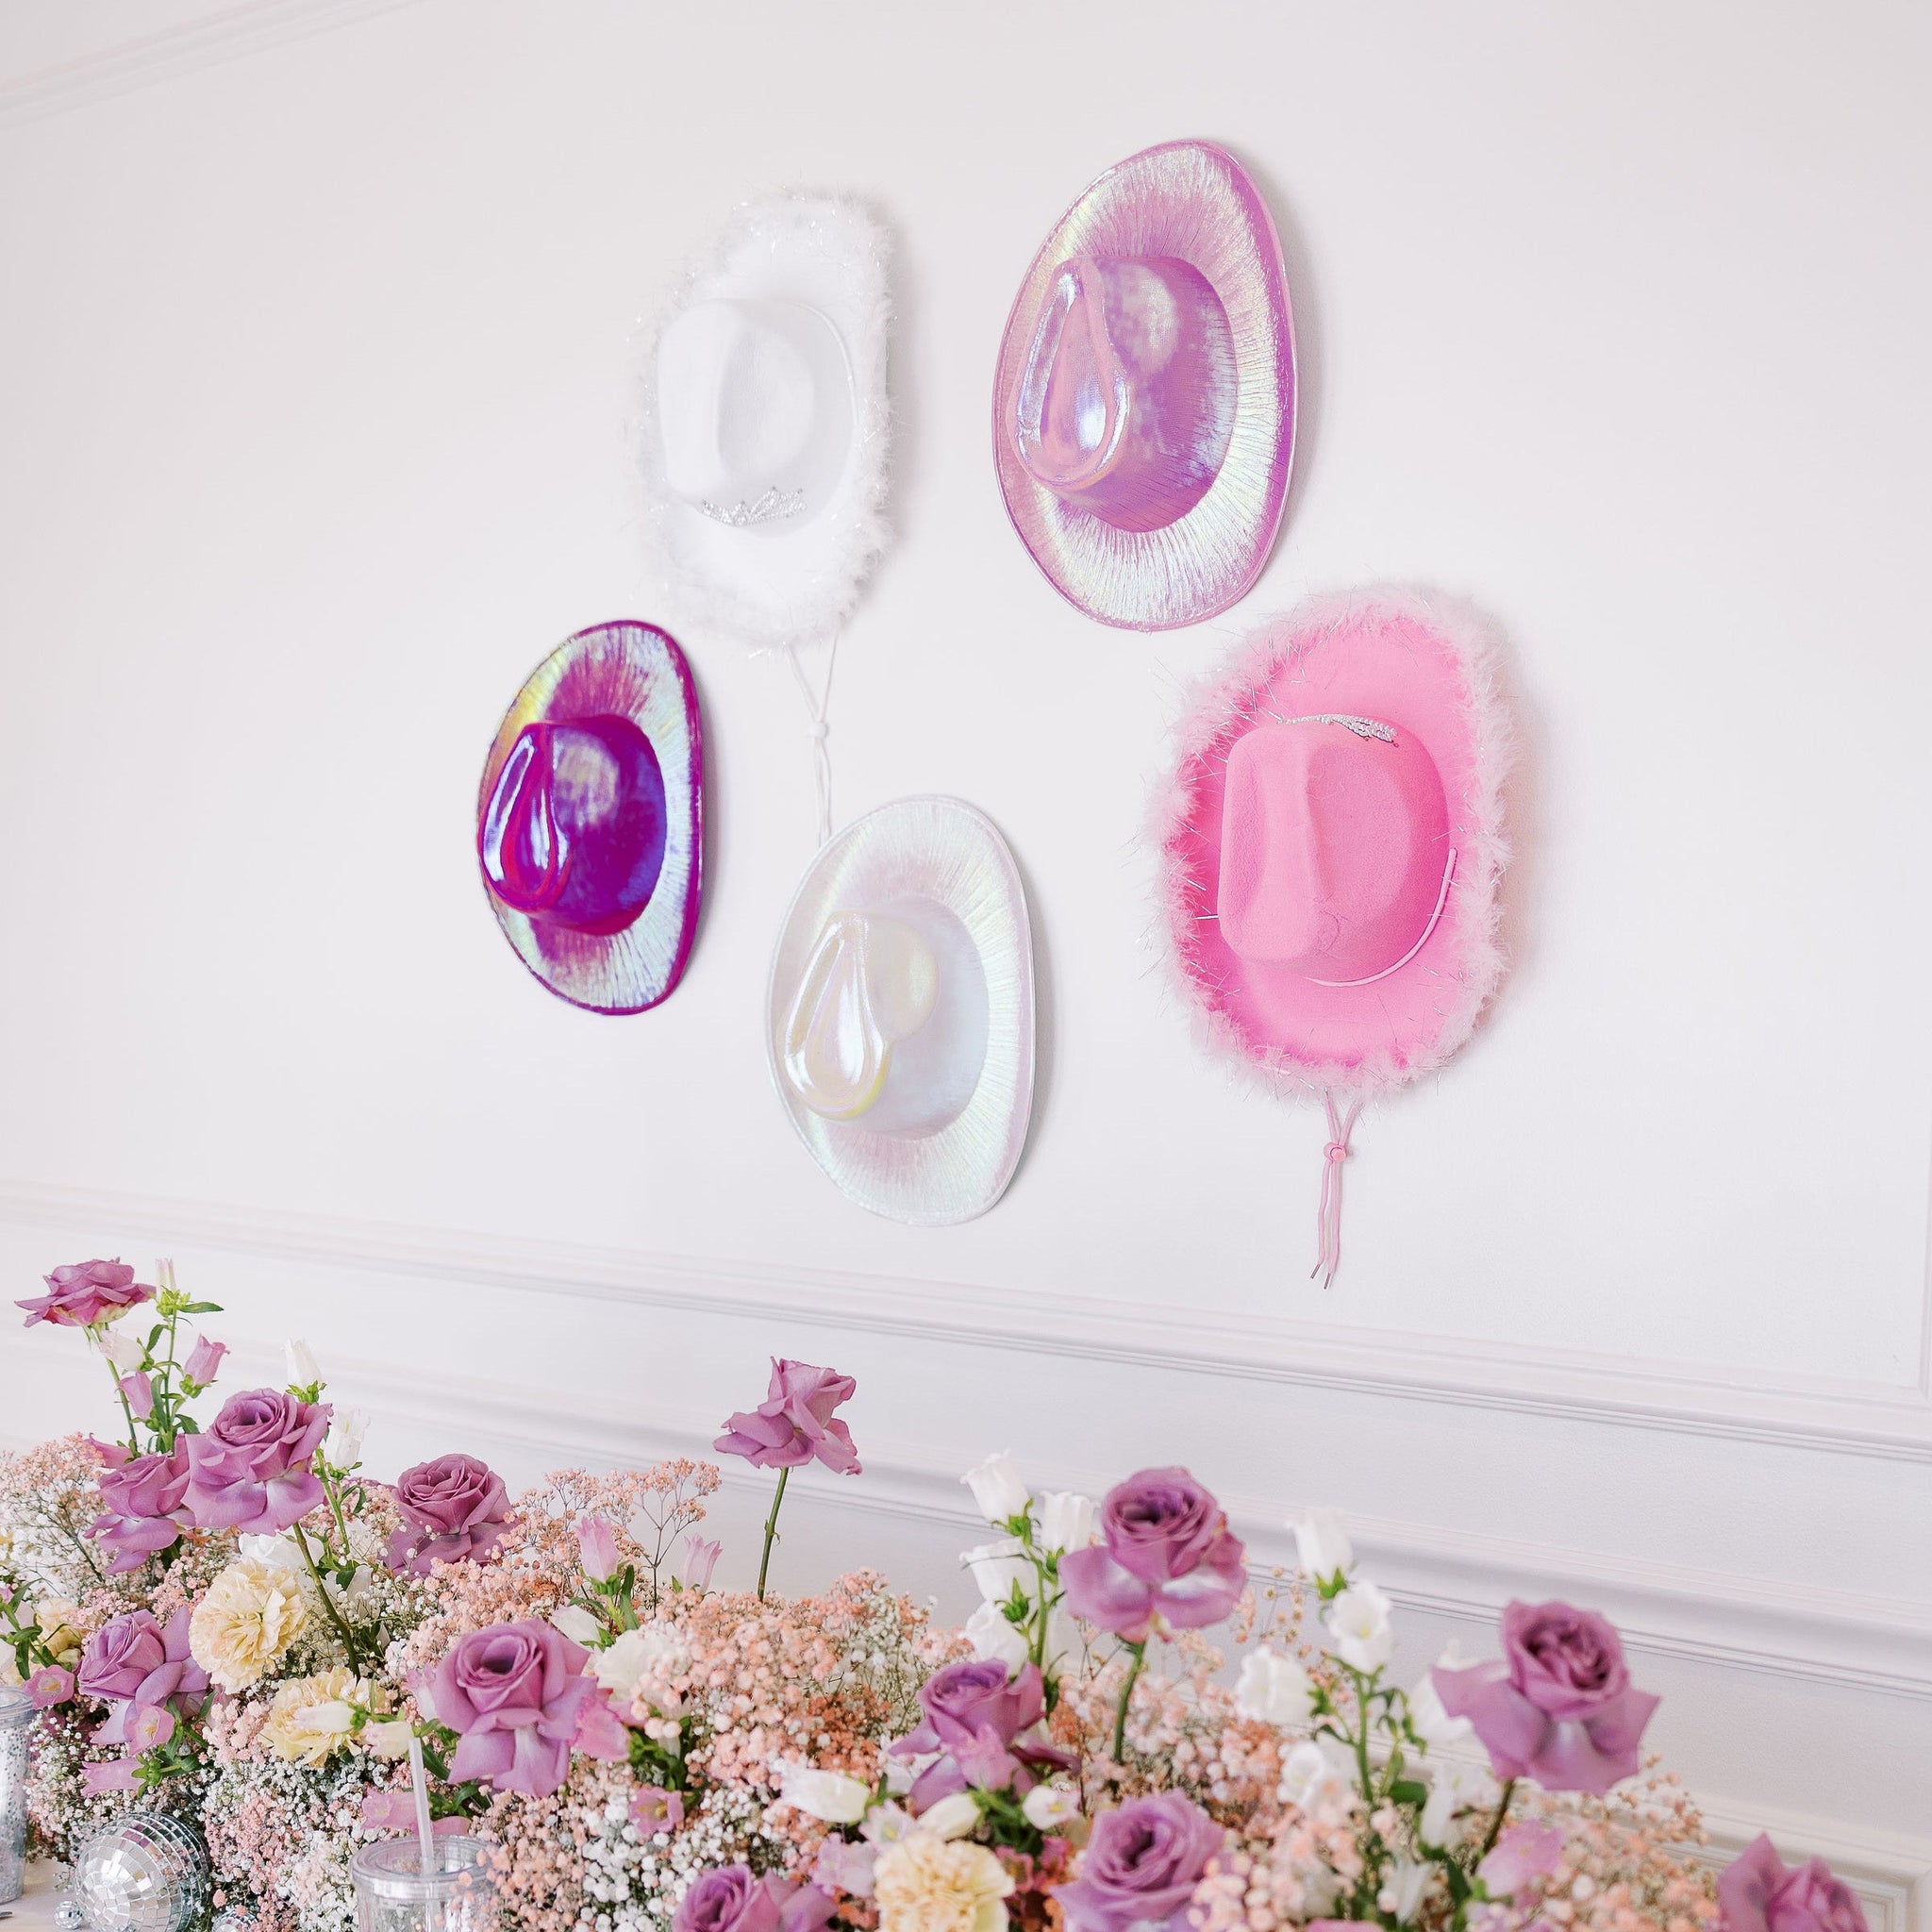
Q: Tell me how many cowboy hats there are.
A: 5